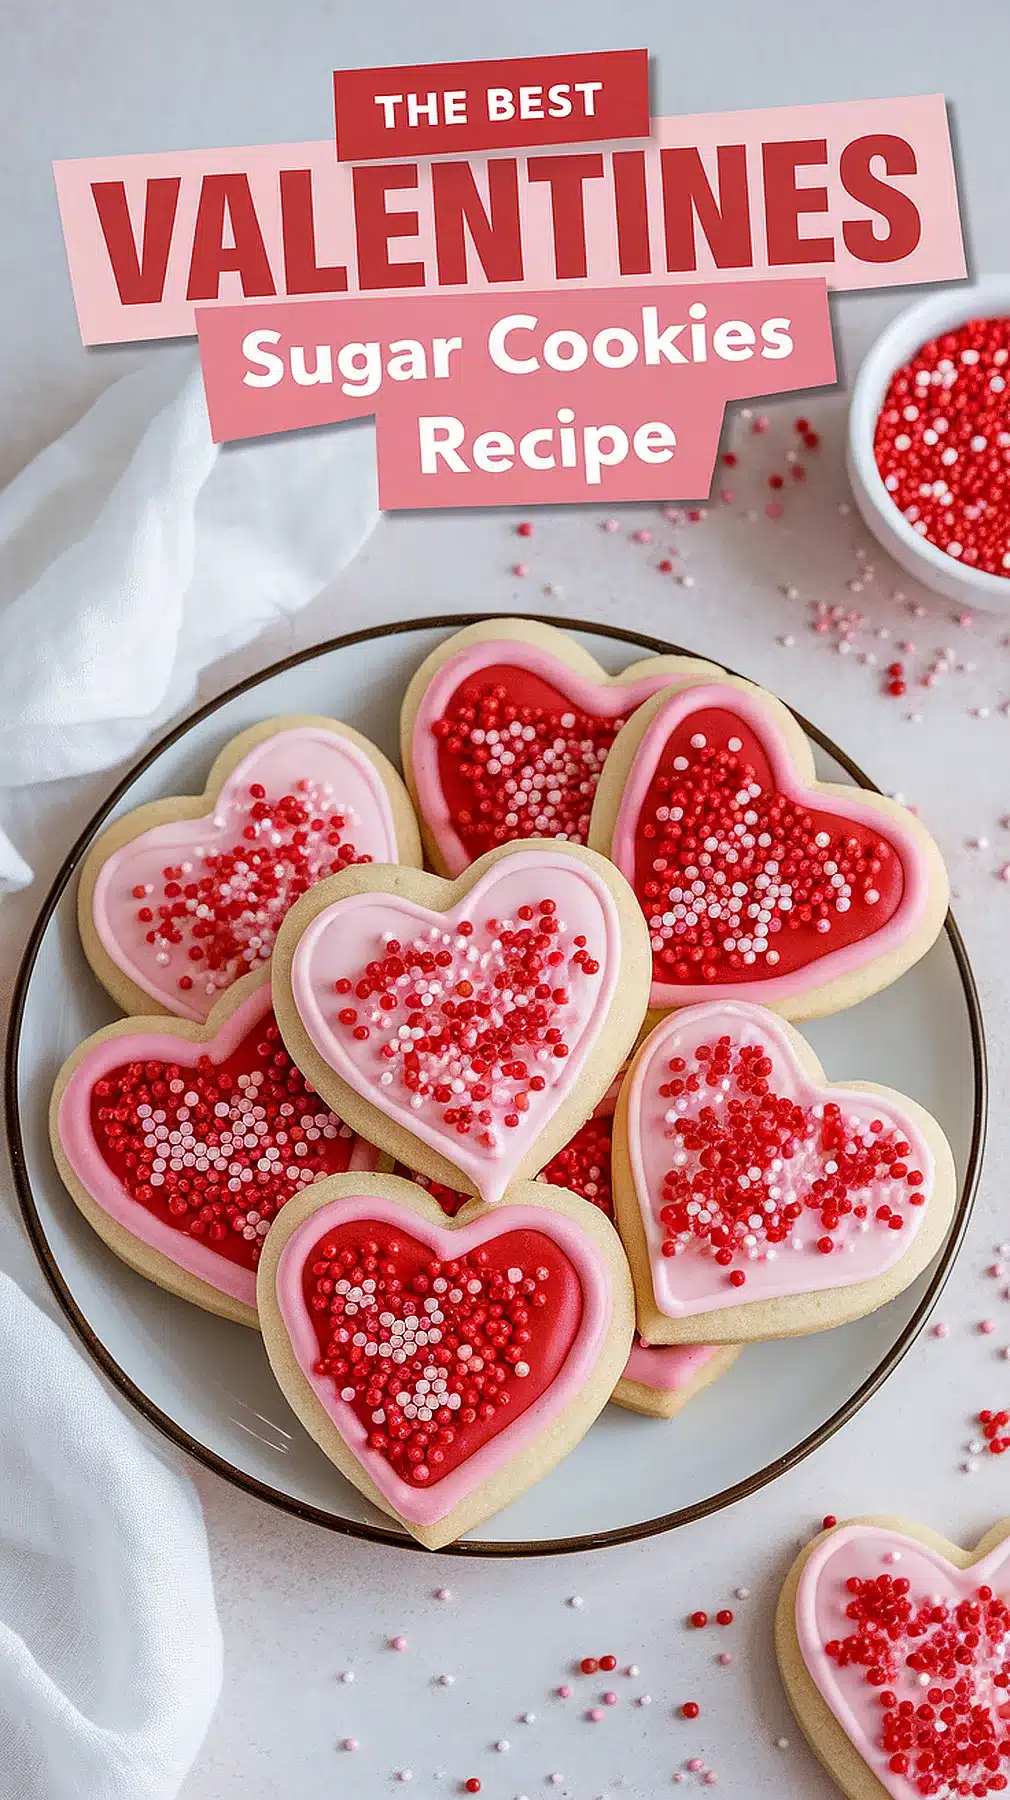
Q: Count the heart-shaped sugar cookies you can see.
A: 9